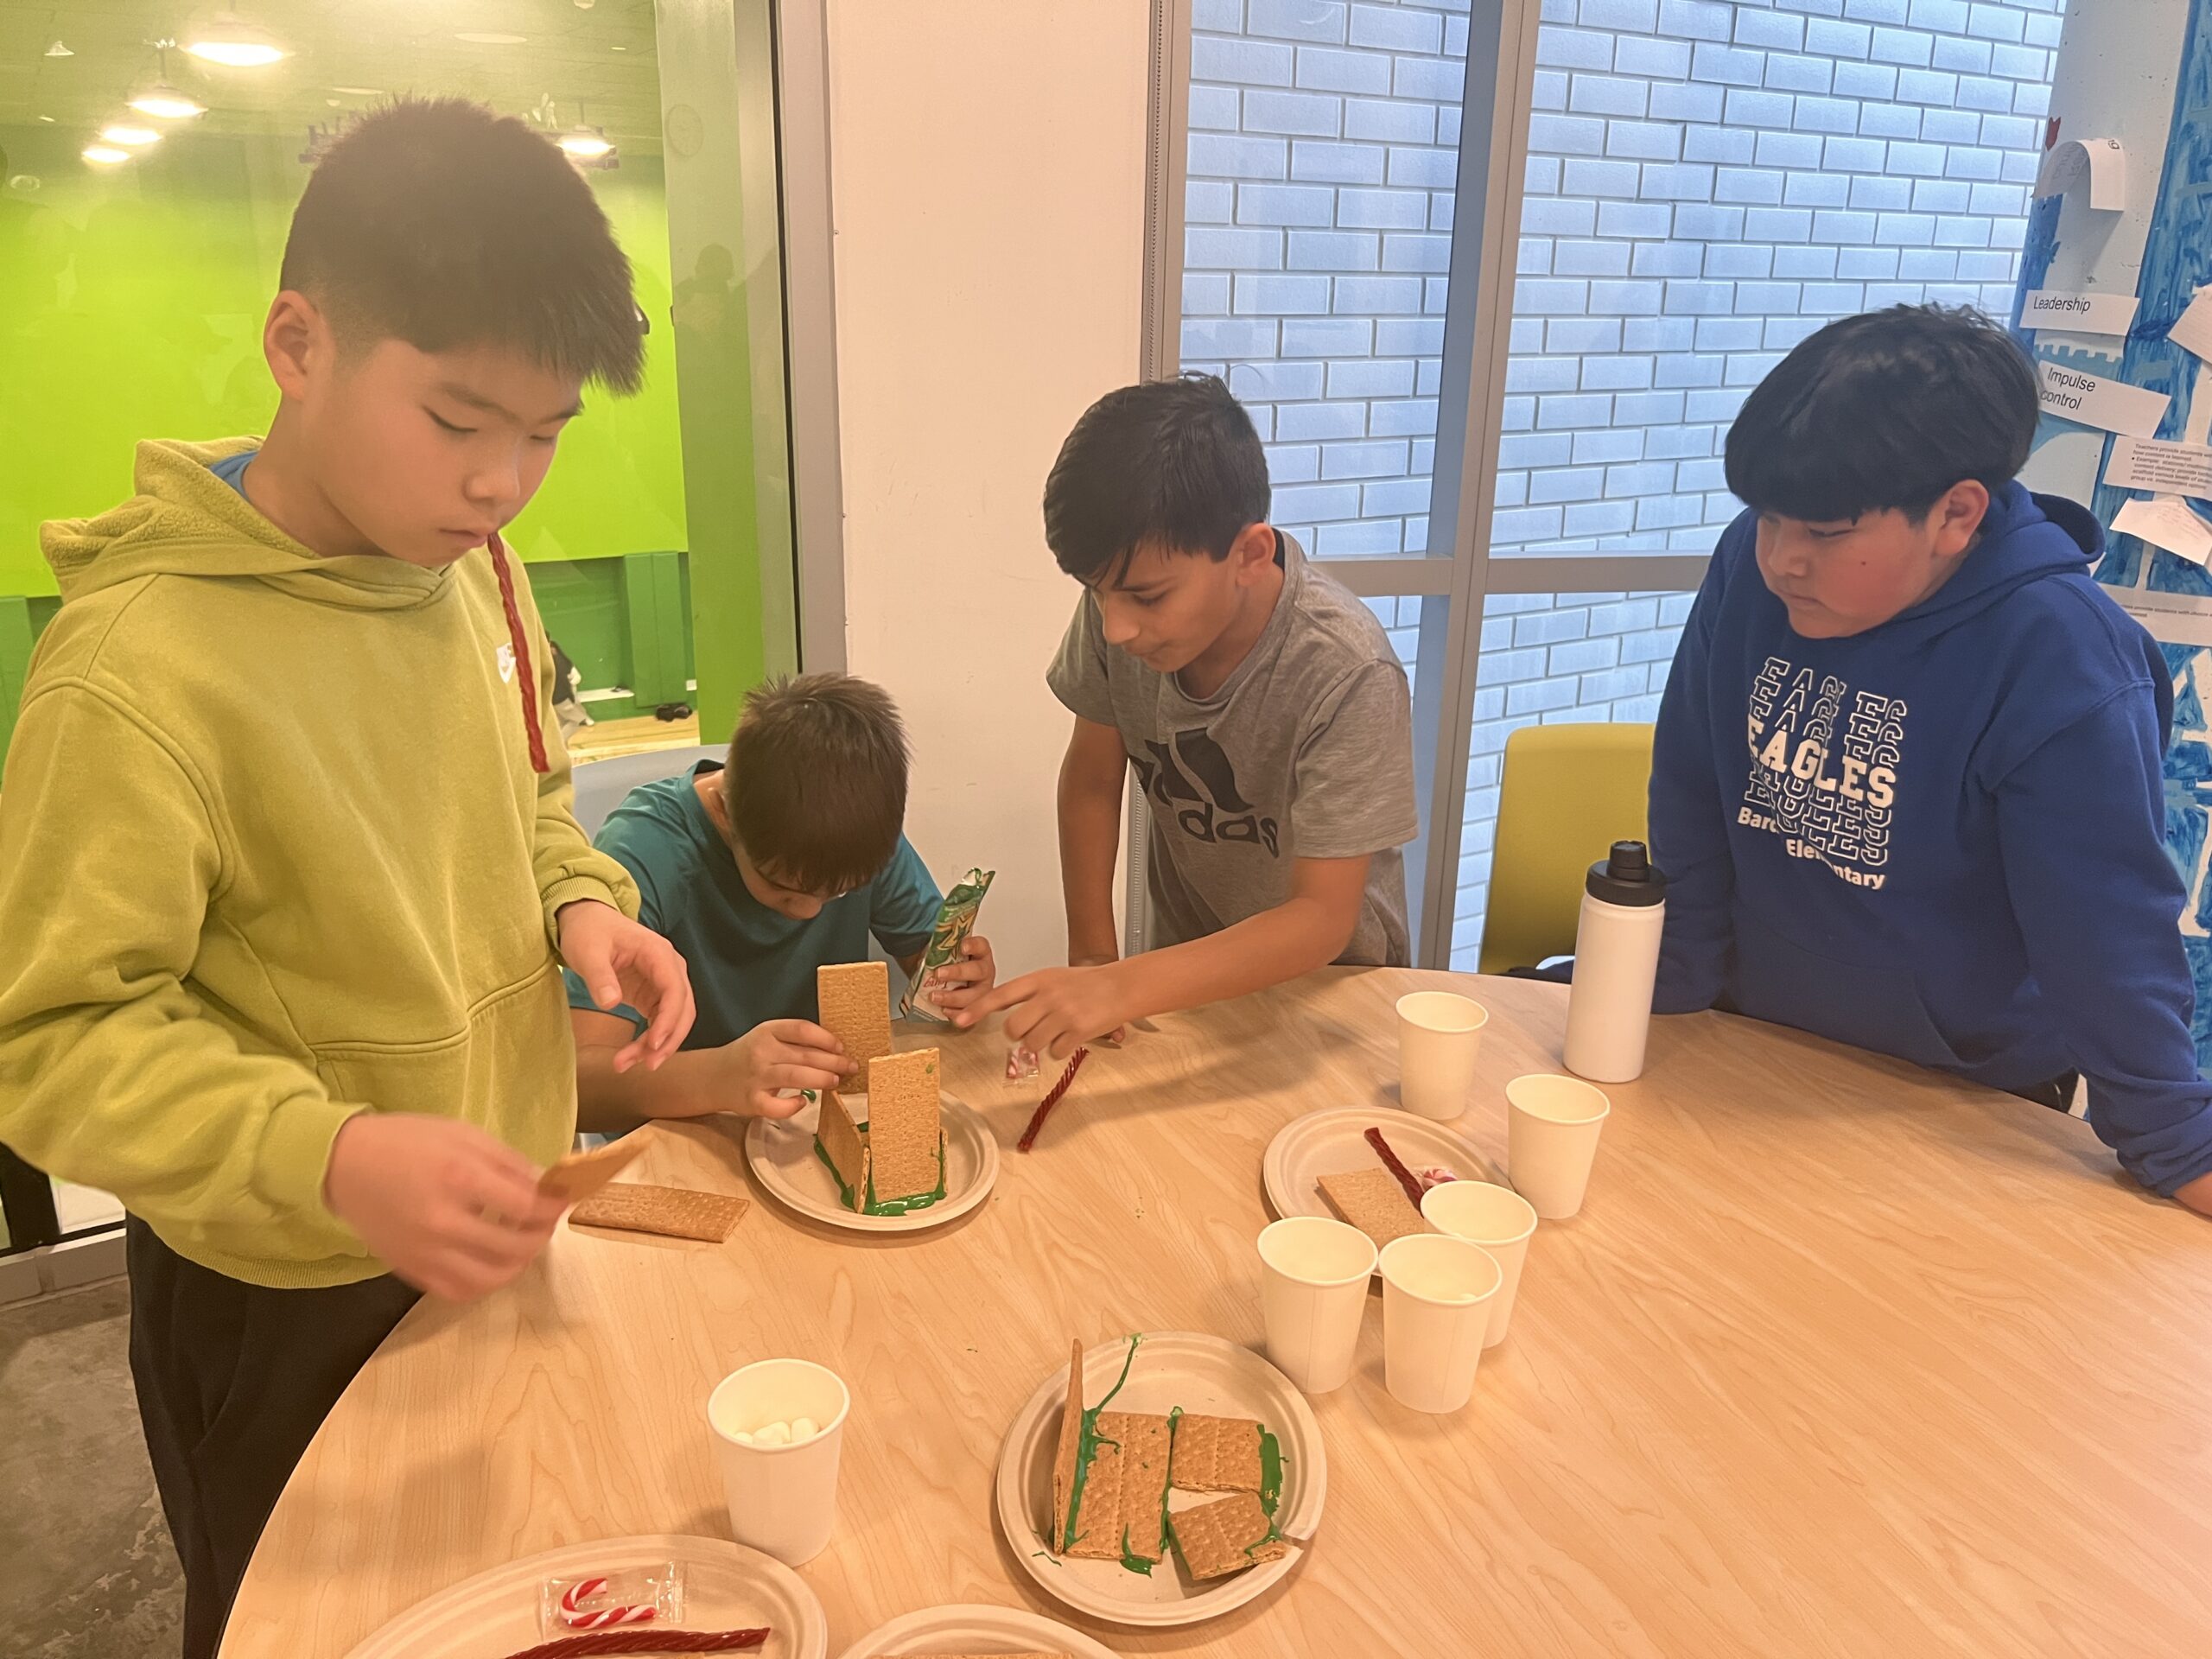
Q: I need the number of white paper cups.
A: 6